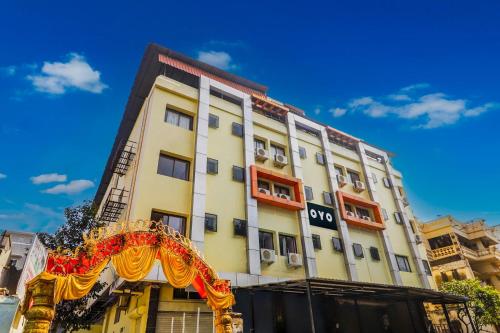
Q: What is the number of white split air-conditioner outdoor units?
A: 10